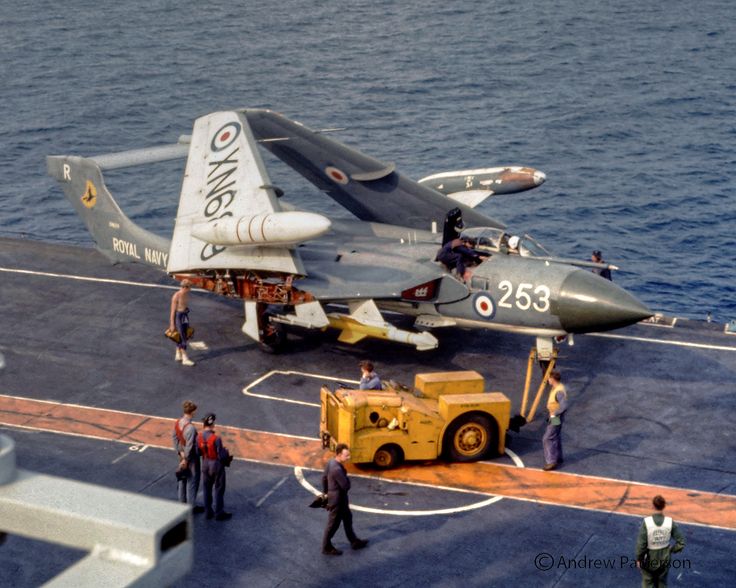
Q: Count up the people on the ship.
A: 10